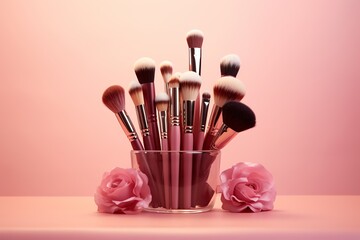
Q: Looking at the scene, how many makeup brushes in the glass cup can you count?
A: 12